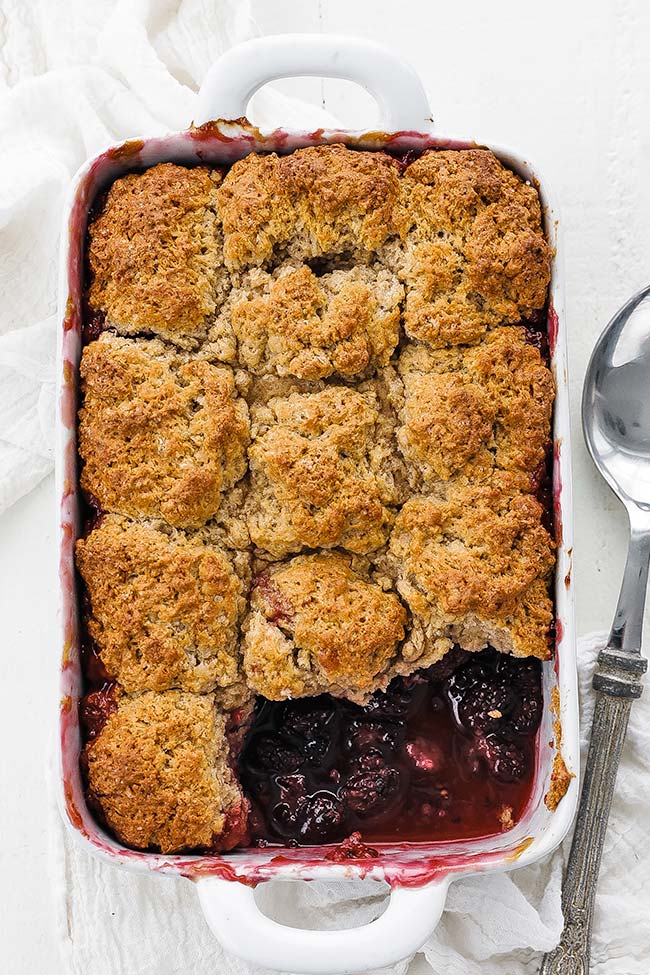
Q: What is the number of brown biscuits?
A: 11